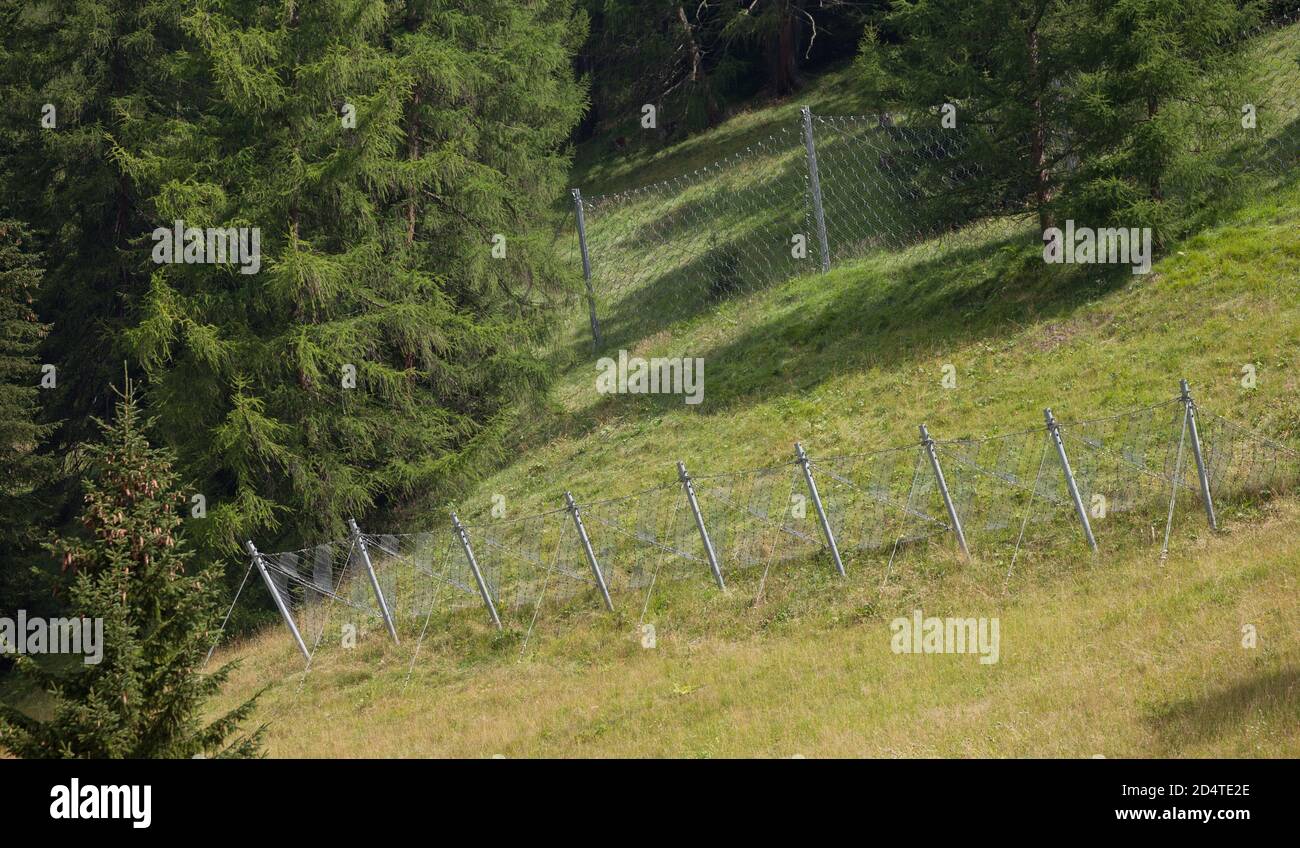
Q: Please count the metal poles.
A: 11